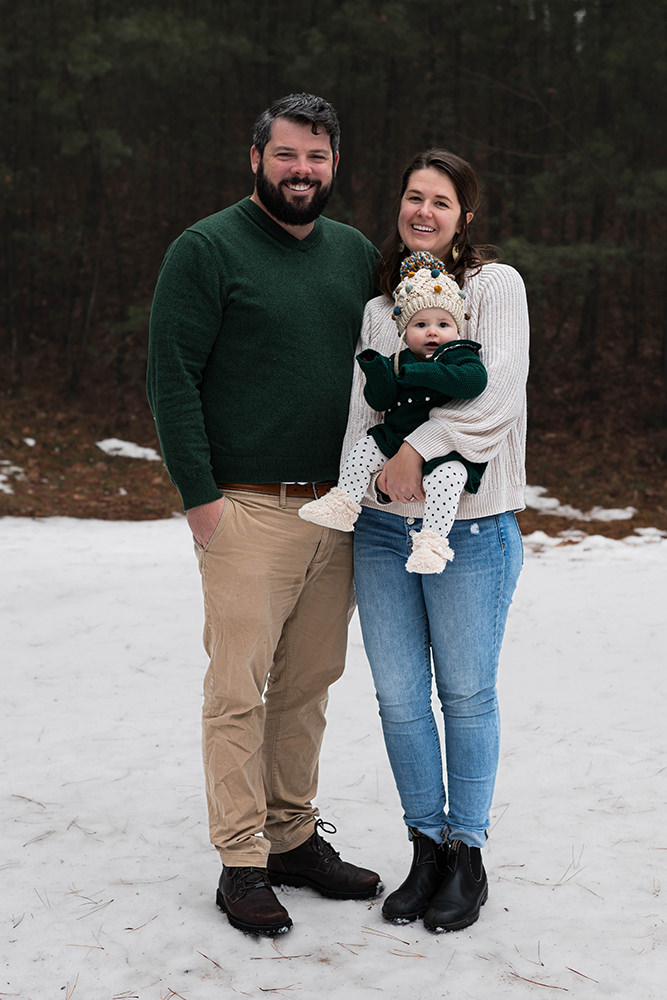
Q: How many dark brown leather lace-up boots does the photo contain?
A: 2